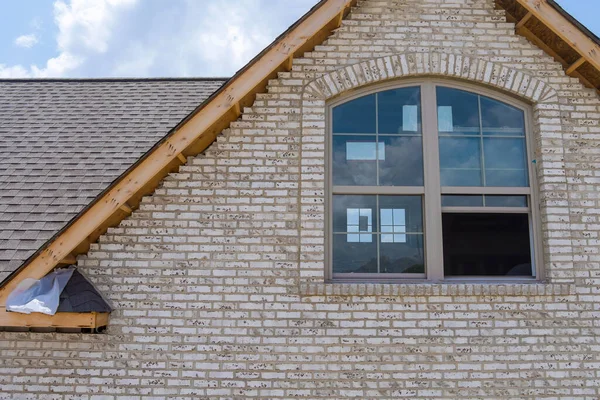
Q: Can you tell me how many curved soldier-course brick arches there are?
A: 1